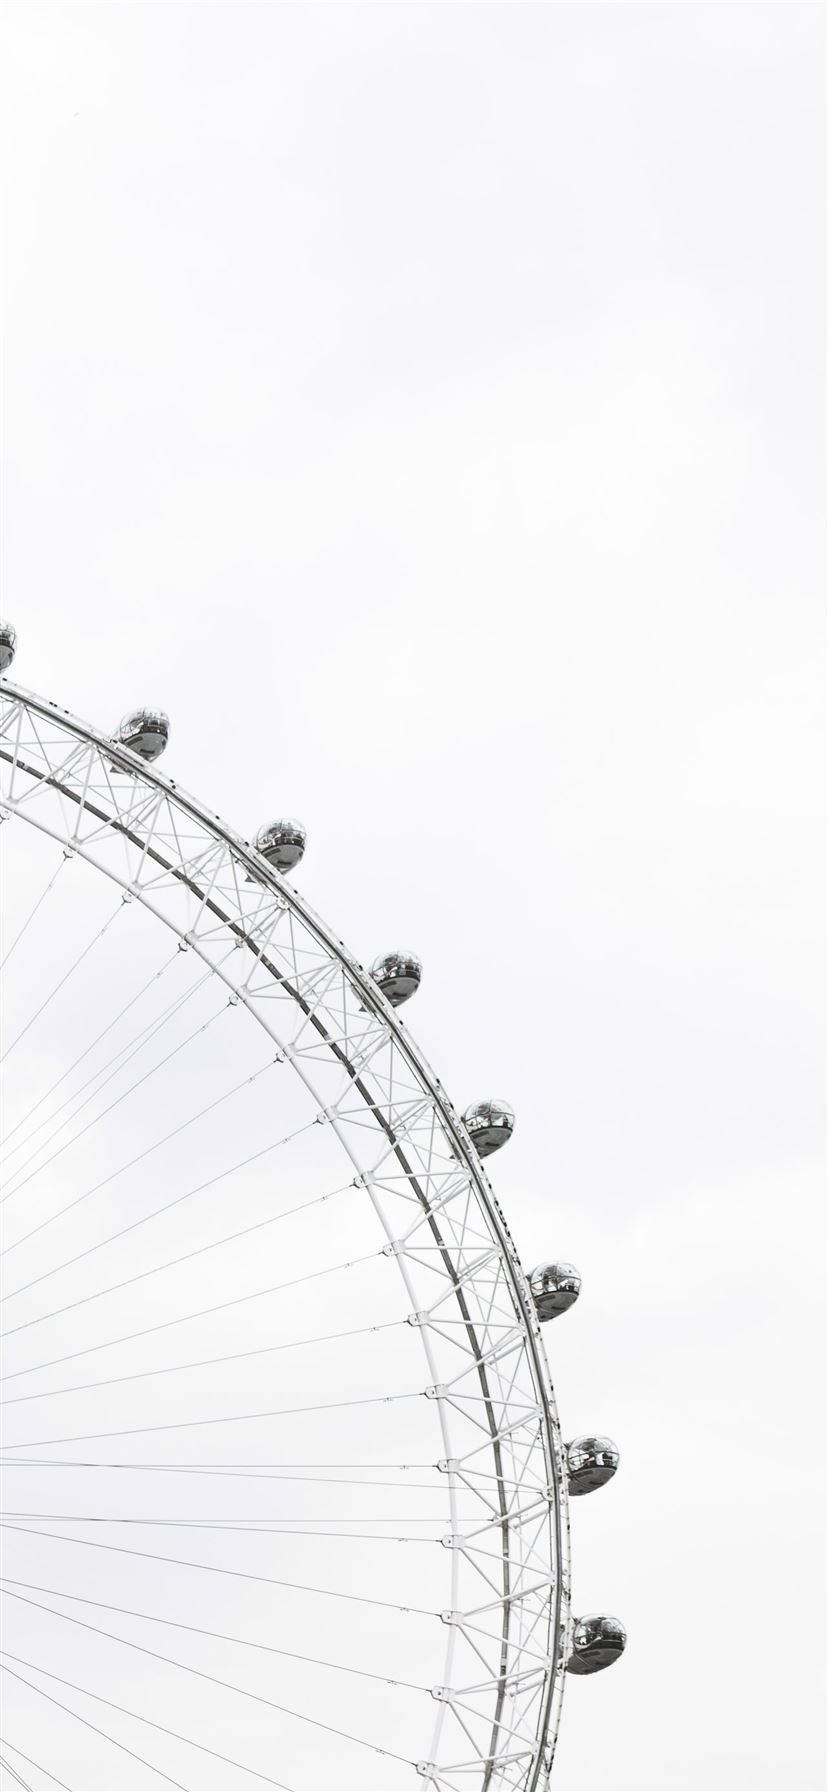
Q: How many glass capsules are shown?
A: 8